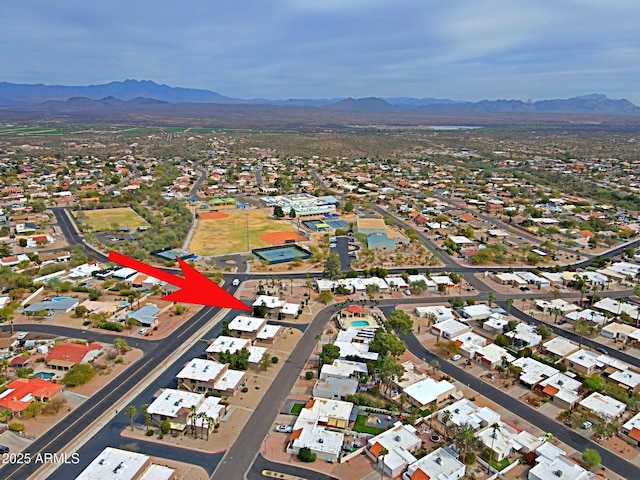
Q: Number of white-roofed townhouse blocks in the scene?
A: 6